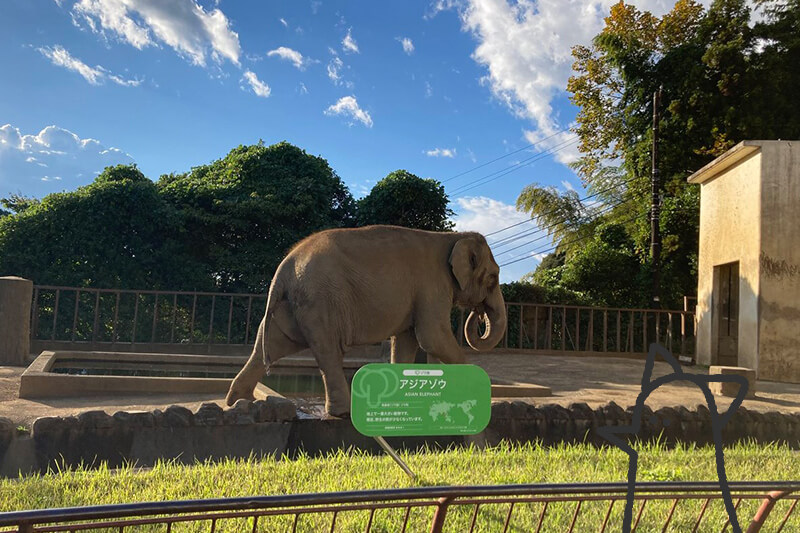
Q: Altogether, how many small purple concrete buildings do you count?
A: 0